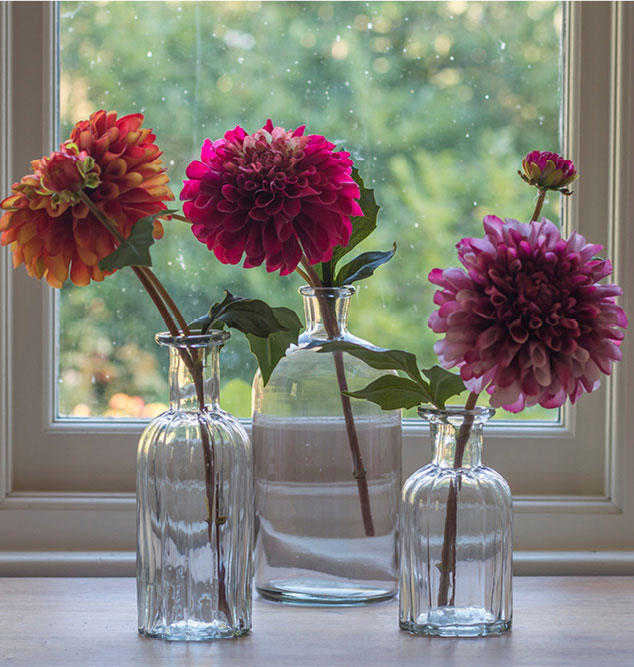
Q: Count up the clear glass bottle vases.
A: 3